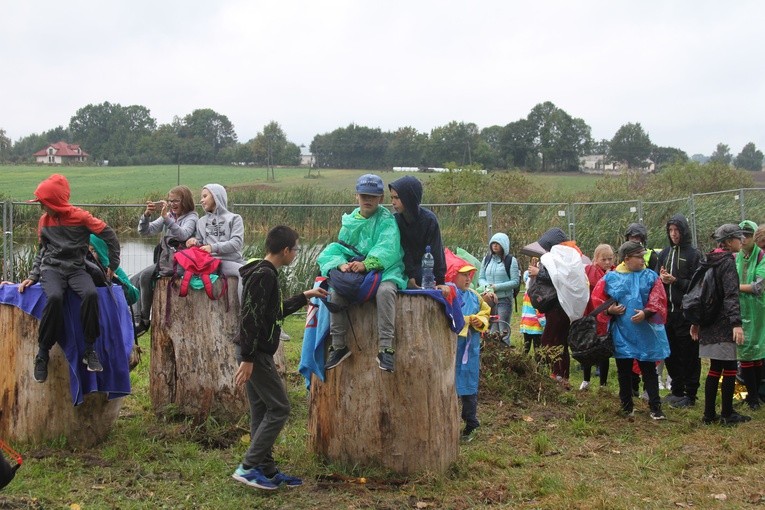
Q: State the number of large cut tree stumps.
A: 3